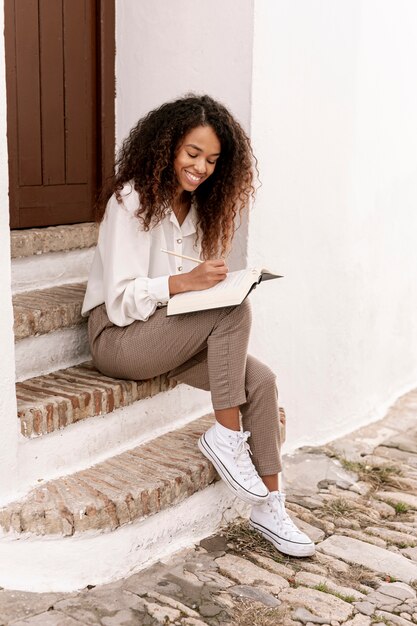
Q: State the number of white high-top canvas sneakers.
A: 2